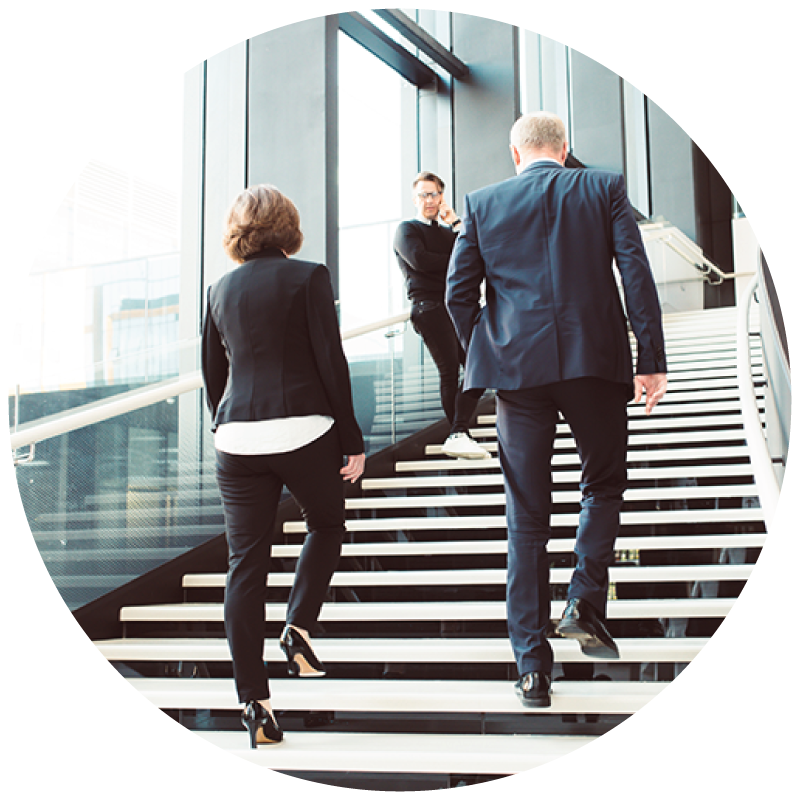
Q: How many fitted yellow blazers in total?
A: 0